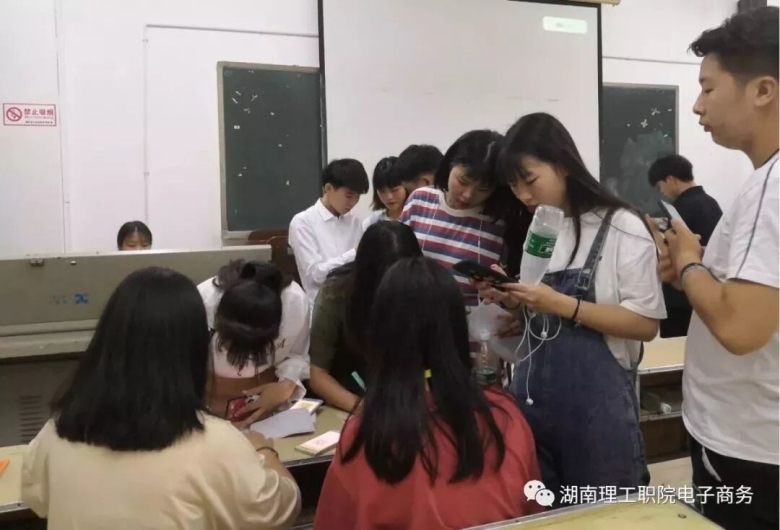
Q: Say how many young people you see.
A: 12